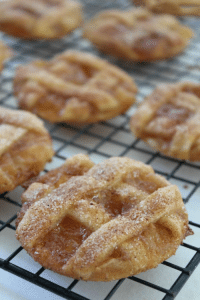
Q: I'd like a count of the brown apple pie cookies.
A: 8